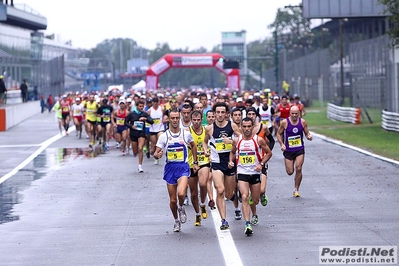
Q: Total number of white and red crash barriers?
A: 2